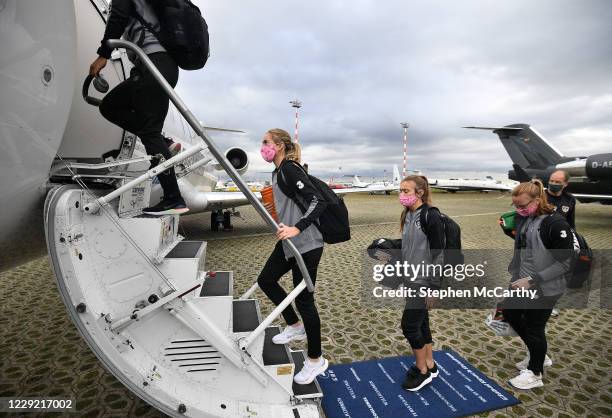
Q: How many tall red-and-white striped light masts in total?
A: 2